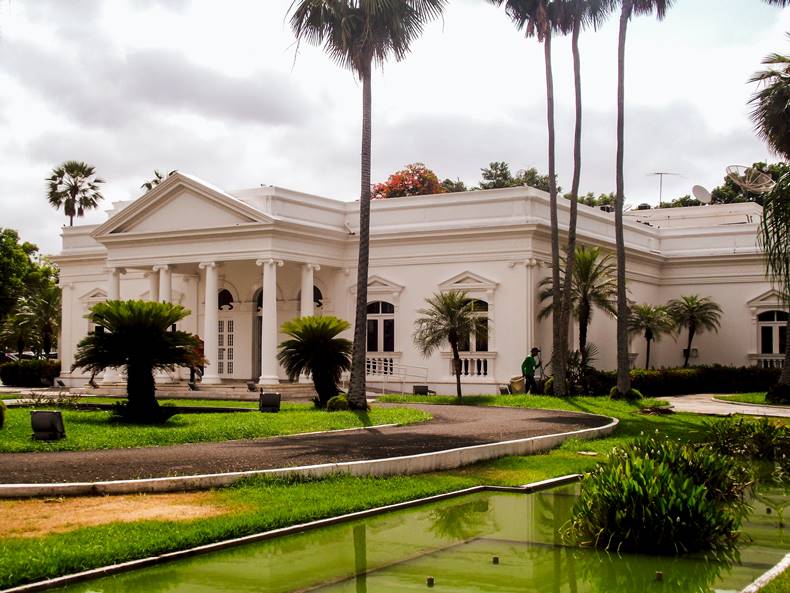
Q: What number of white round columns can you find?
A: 6